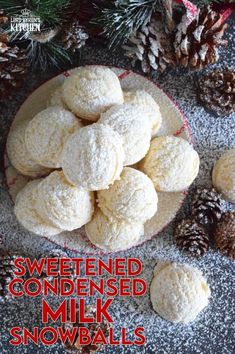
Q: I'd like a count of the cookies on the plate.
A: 12